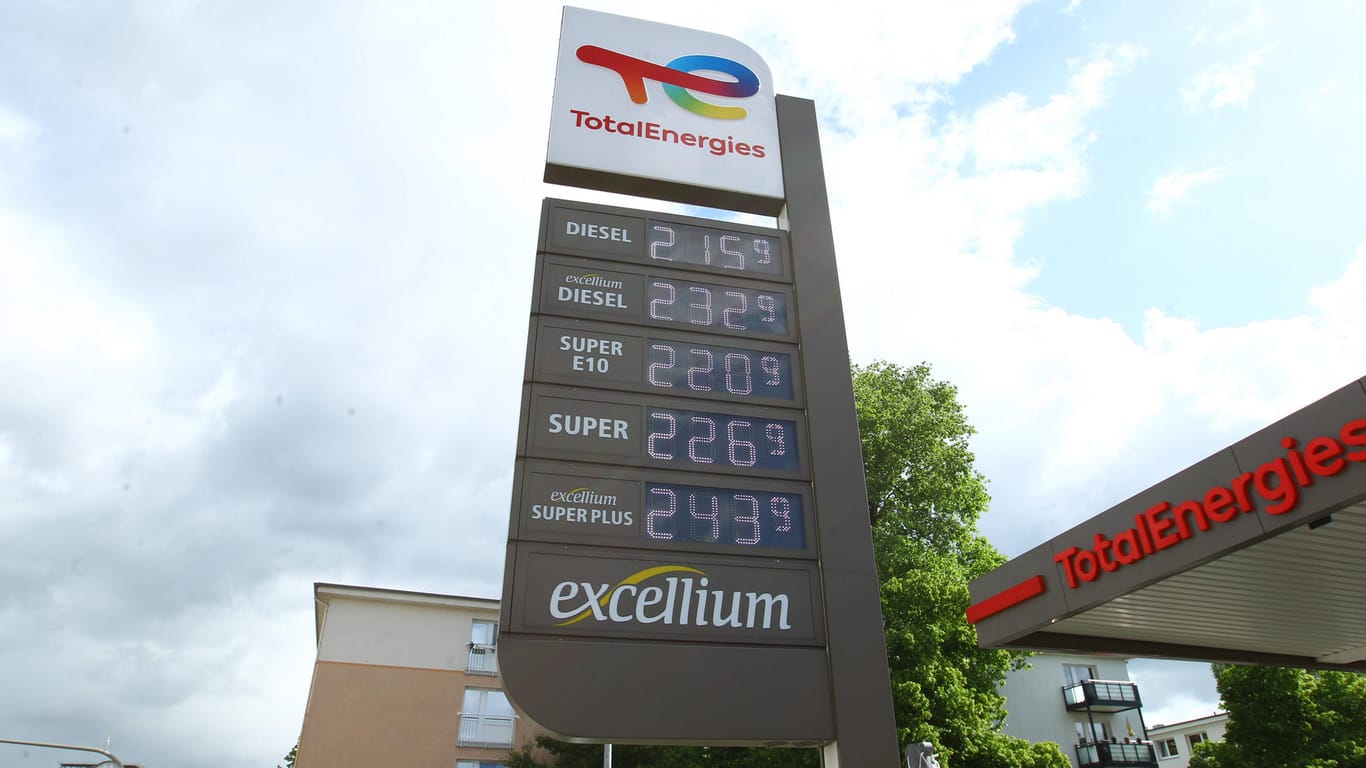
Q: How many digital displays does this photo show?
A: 5